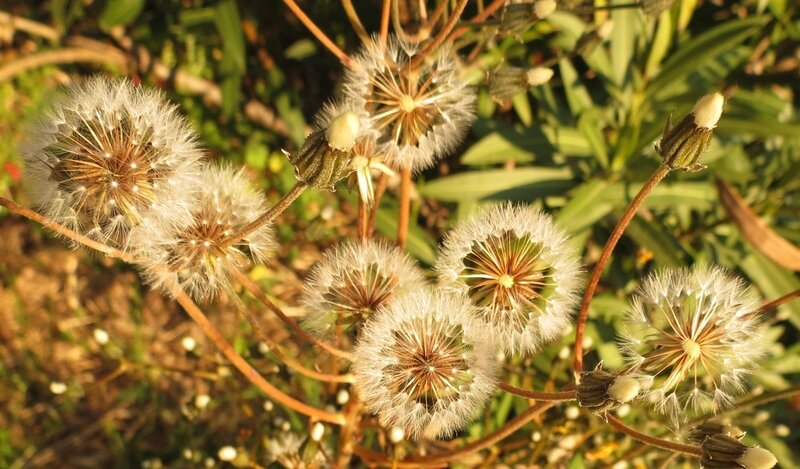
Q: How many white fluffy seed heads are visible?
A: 7